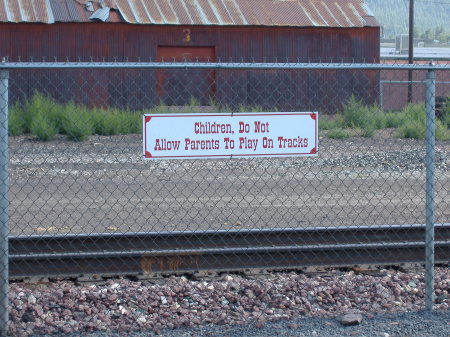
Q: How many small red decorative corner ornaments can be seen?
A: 4